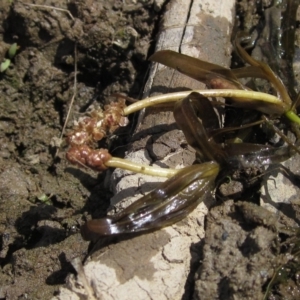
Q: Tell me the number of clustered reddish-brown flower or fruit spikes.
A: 2